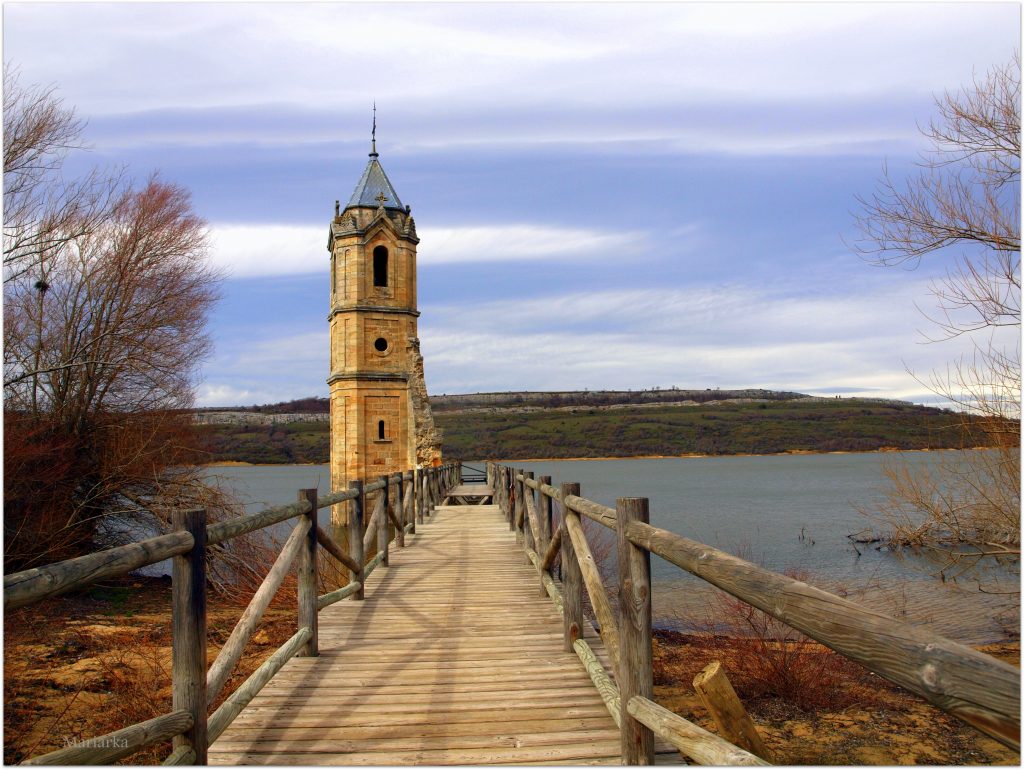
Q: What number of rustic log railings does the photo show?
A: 2